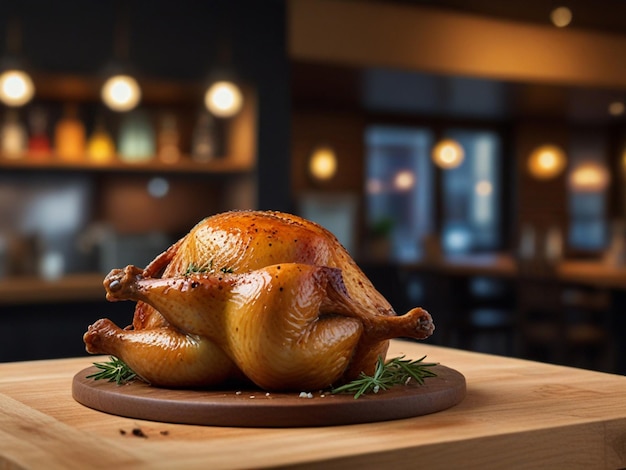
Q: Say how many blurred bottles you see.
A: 7